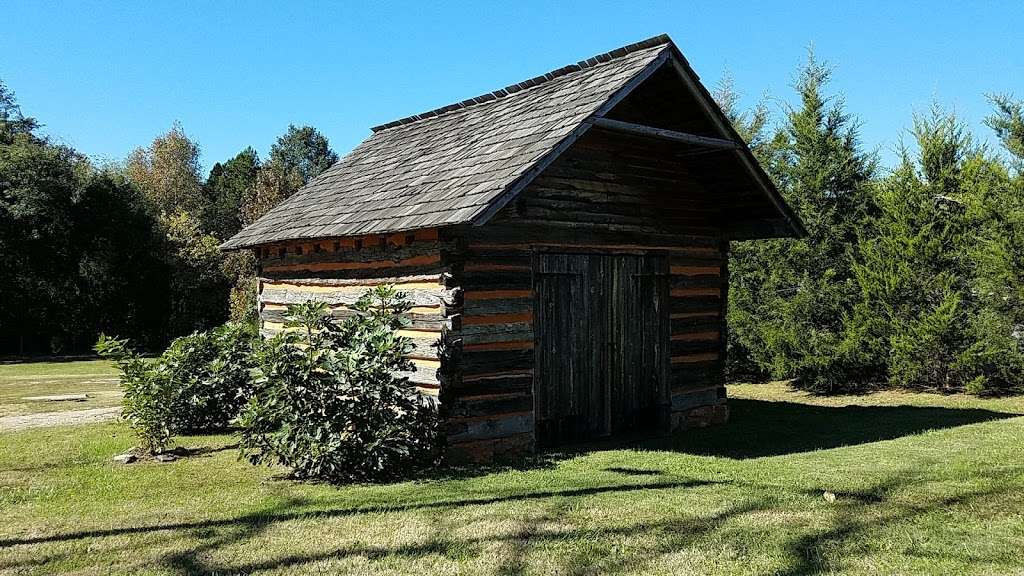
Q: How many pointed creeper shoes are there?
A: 0